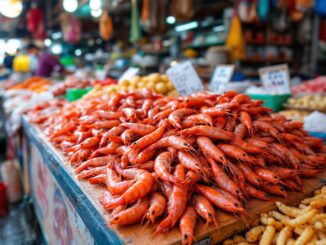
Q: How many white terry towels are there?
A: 0